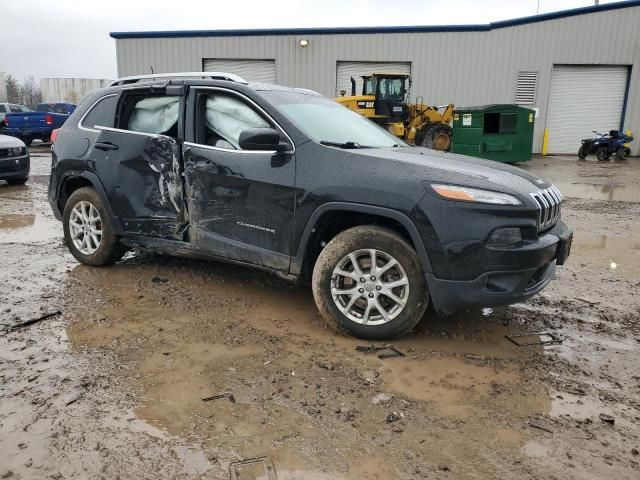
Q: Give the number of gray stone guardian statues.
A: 0